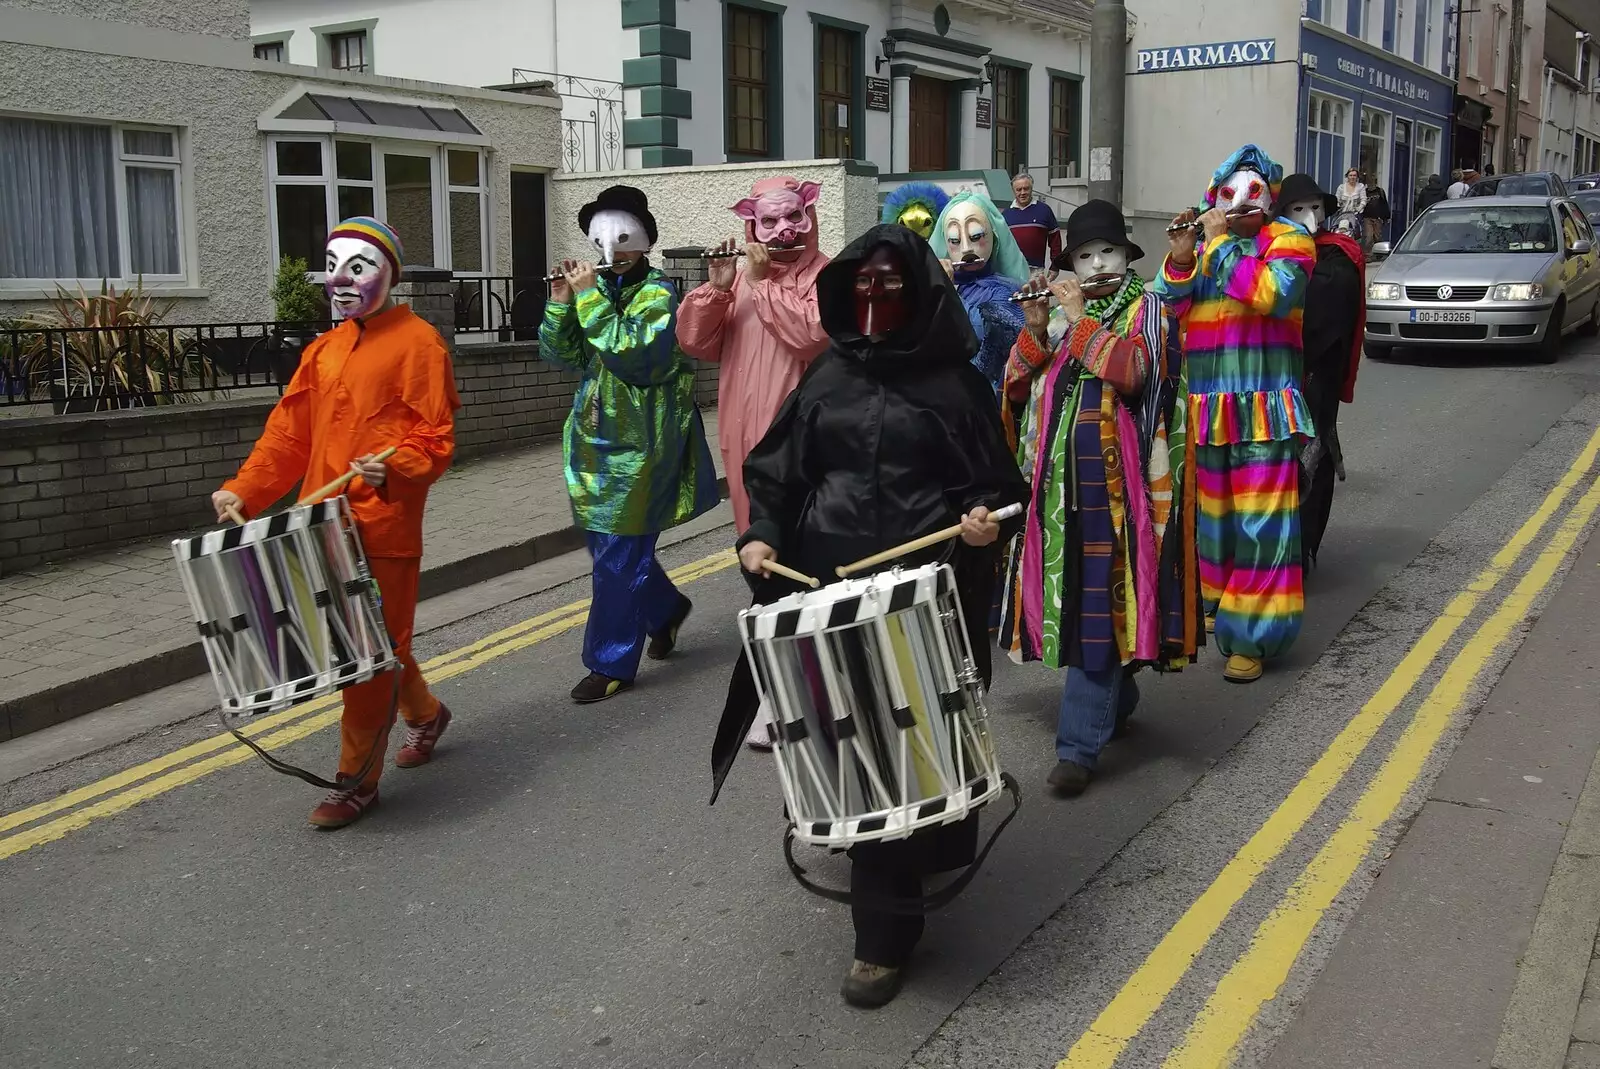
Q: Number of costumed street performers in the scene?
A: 9